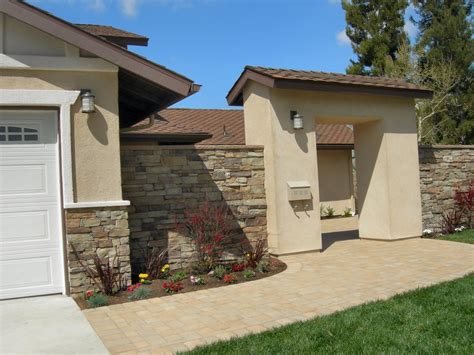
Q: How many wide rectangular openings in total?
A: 1